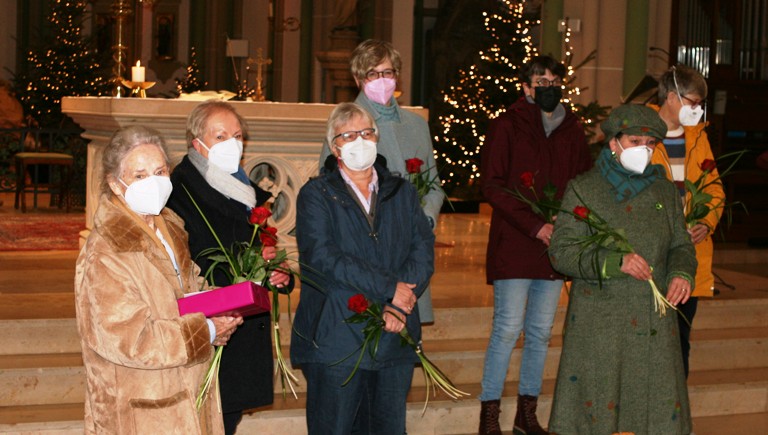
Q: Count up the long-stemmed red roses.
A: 7